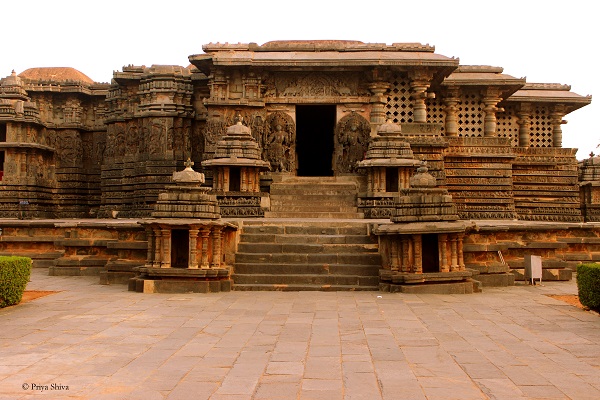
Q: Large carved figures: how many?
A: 2